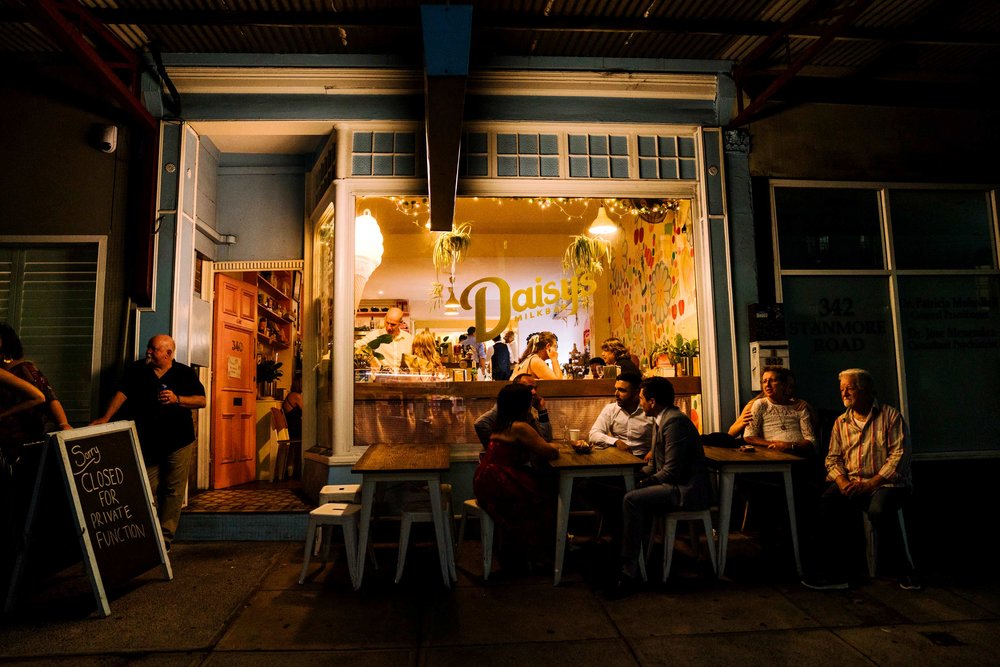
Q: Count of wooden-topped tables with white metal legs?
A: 3